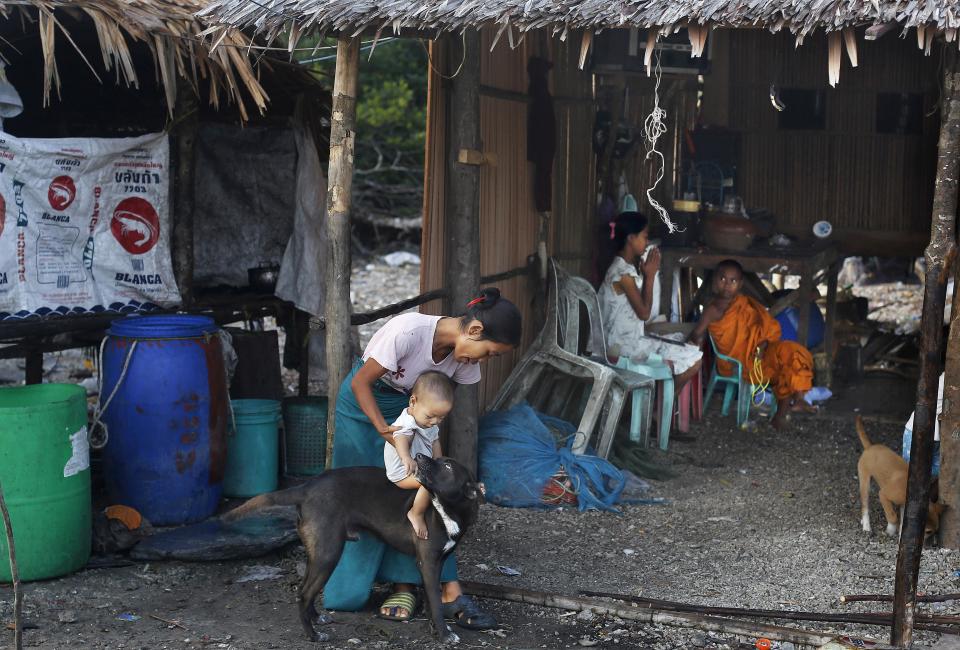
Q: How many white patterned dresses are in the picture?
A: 1